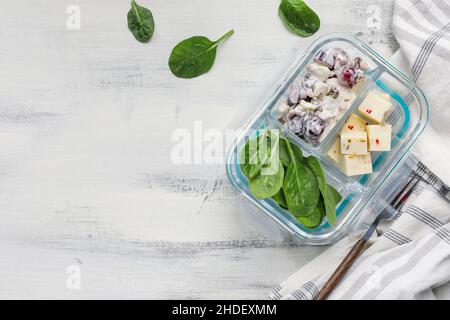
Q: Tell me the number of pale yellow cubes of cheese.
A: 6